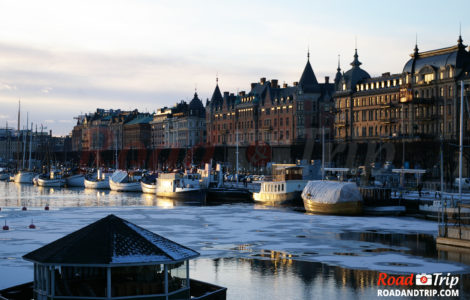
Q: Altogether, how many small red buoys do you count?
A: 4